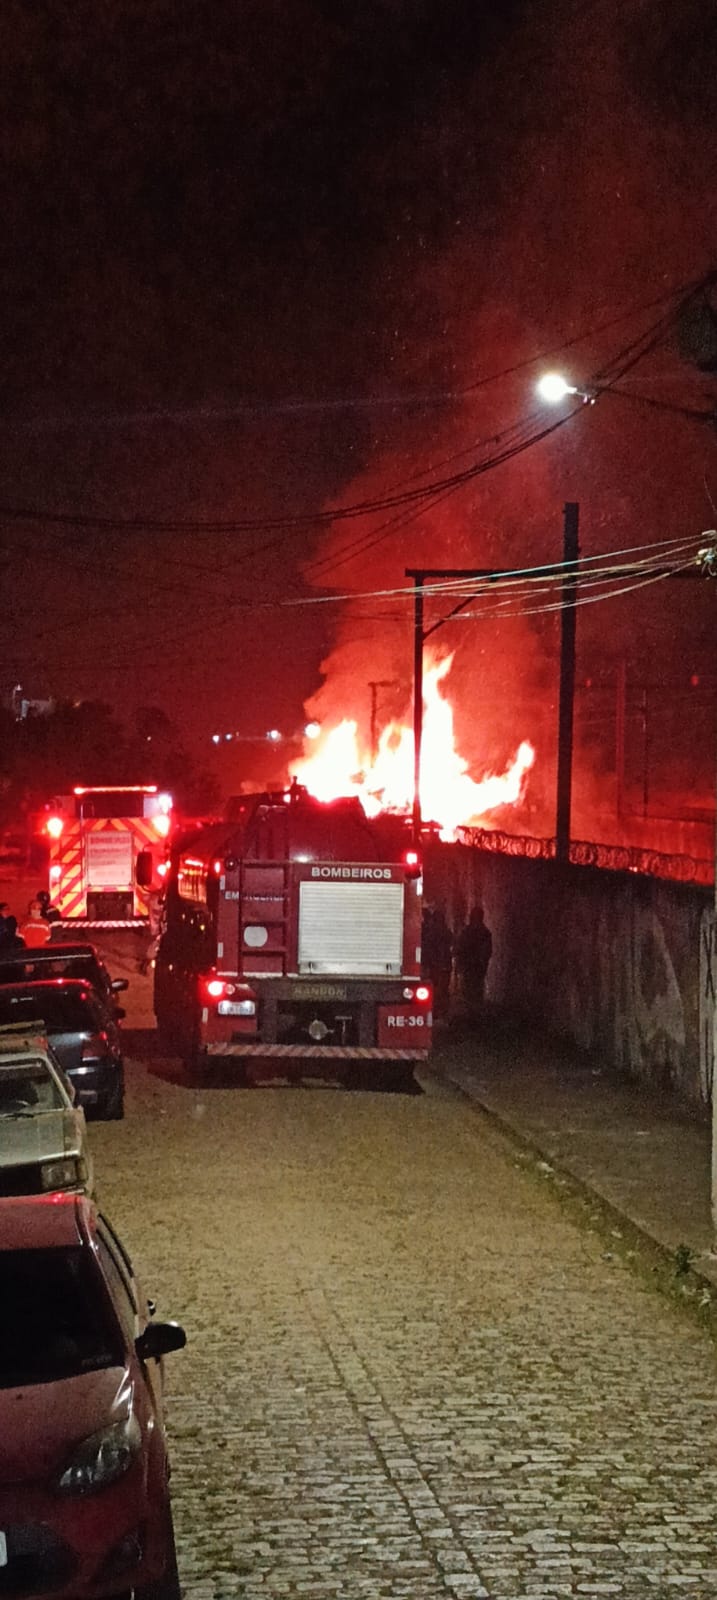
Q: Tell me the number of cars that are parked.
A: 4